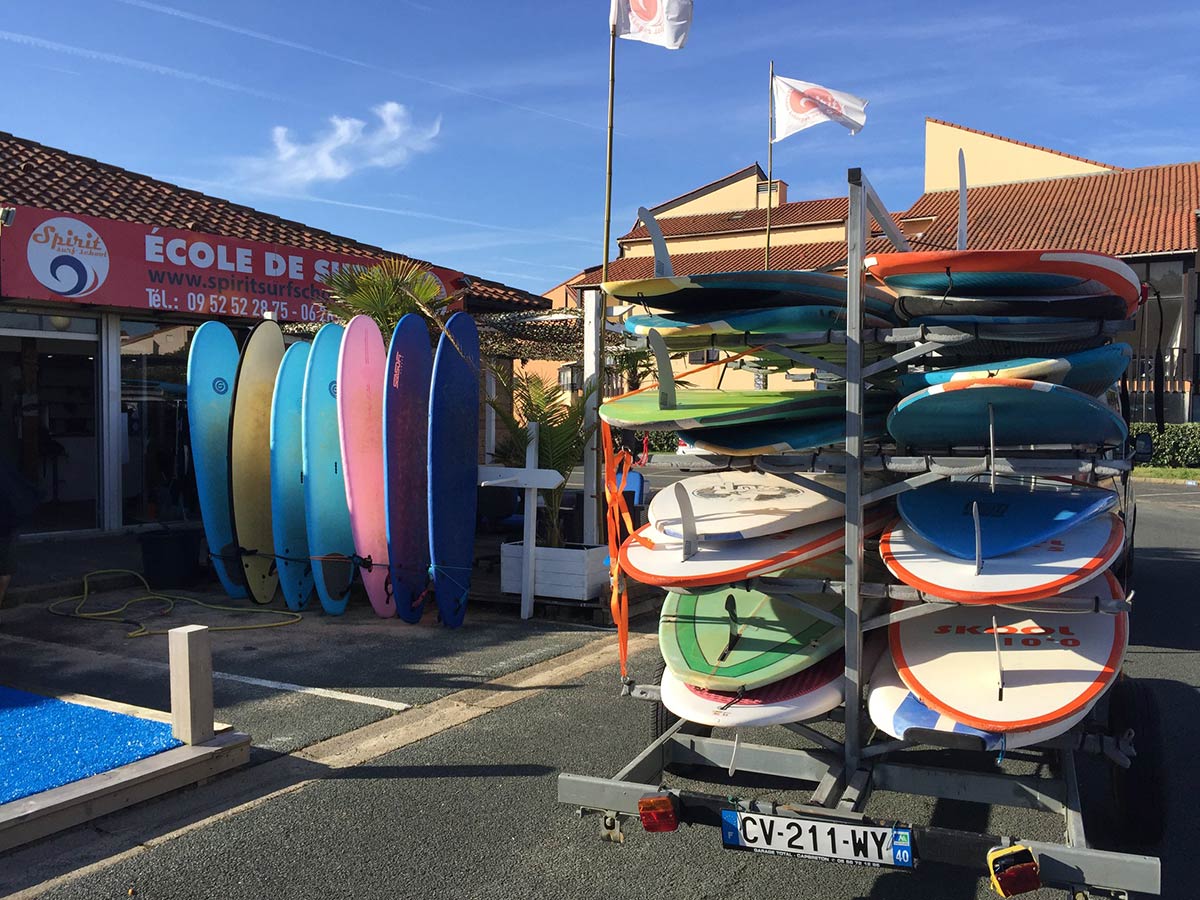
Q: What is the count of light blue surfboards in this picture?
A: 3